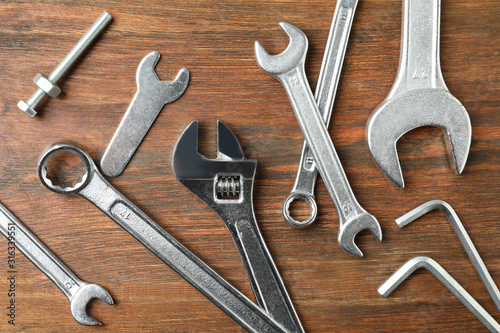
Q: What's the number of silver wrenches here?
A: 7